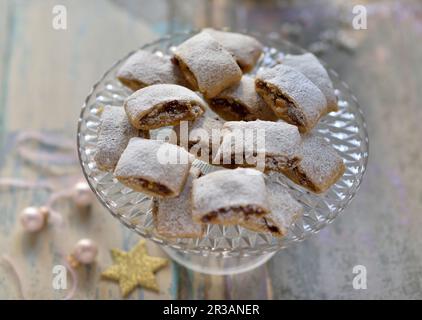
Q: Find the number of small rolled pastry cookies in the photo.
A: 15